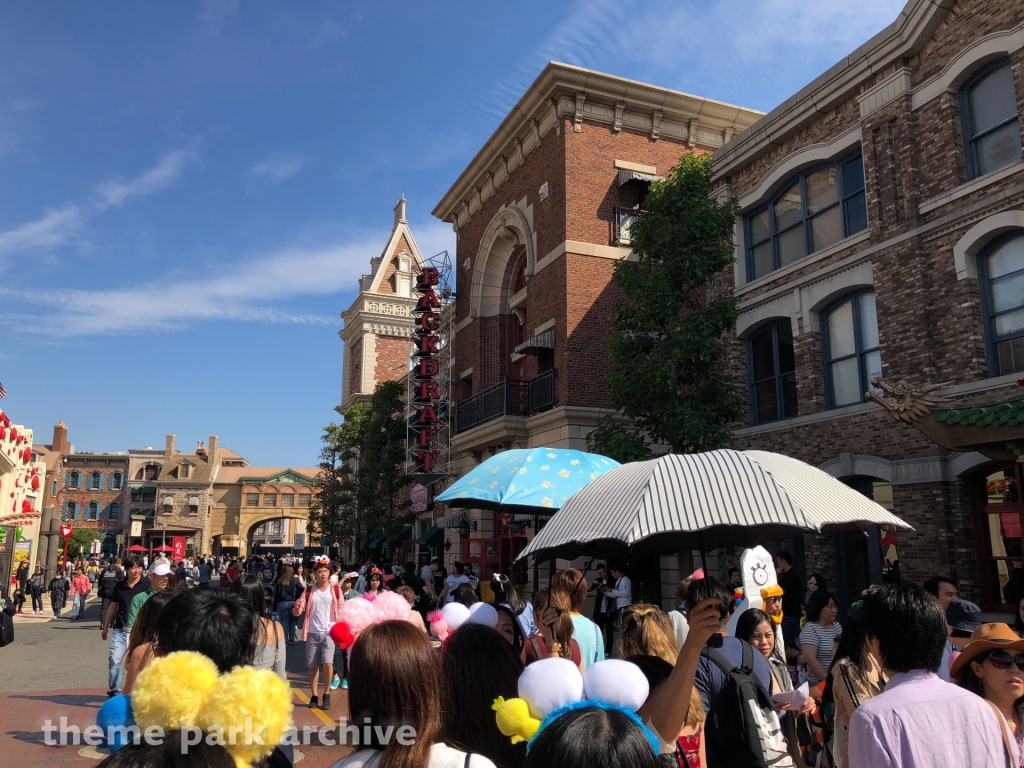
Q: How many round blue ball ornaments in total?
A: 1